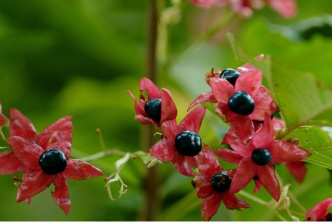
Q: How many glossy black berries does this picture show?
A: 7